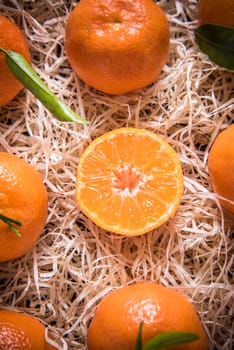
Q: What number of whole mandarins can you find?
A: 7